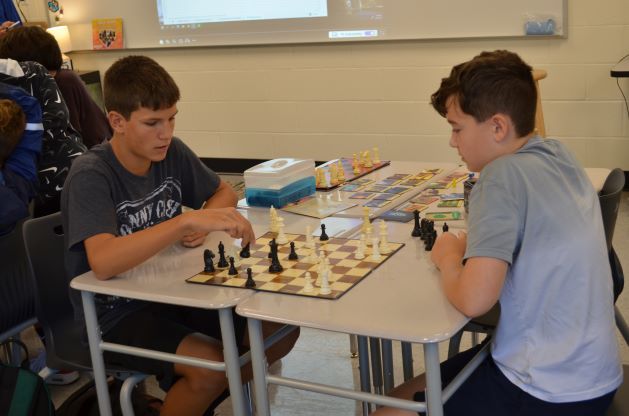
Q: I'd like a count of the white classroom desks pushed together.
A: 4